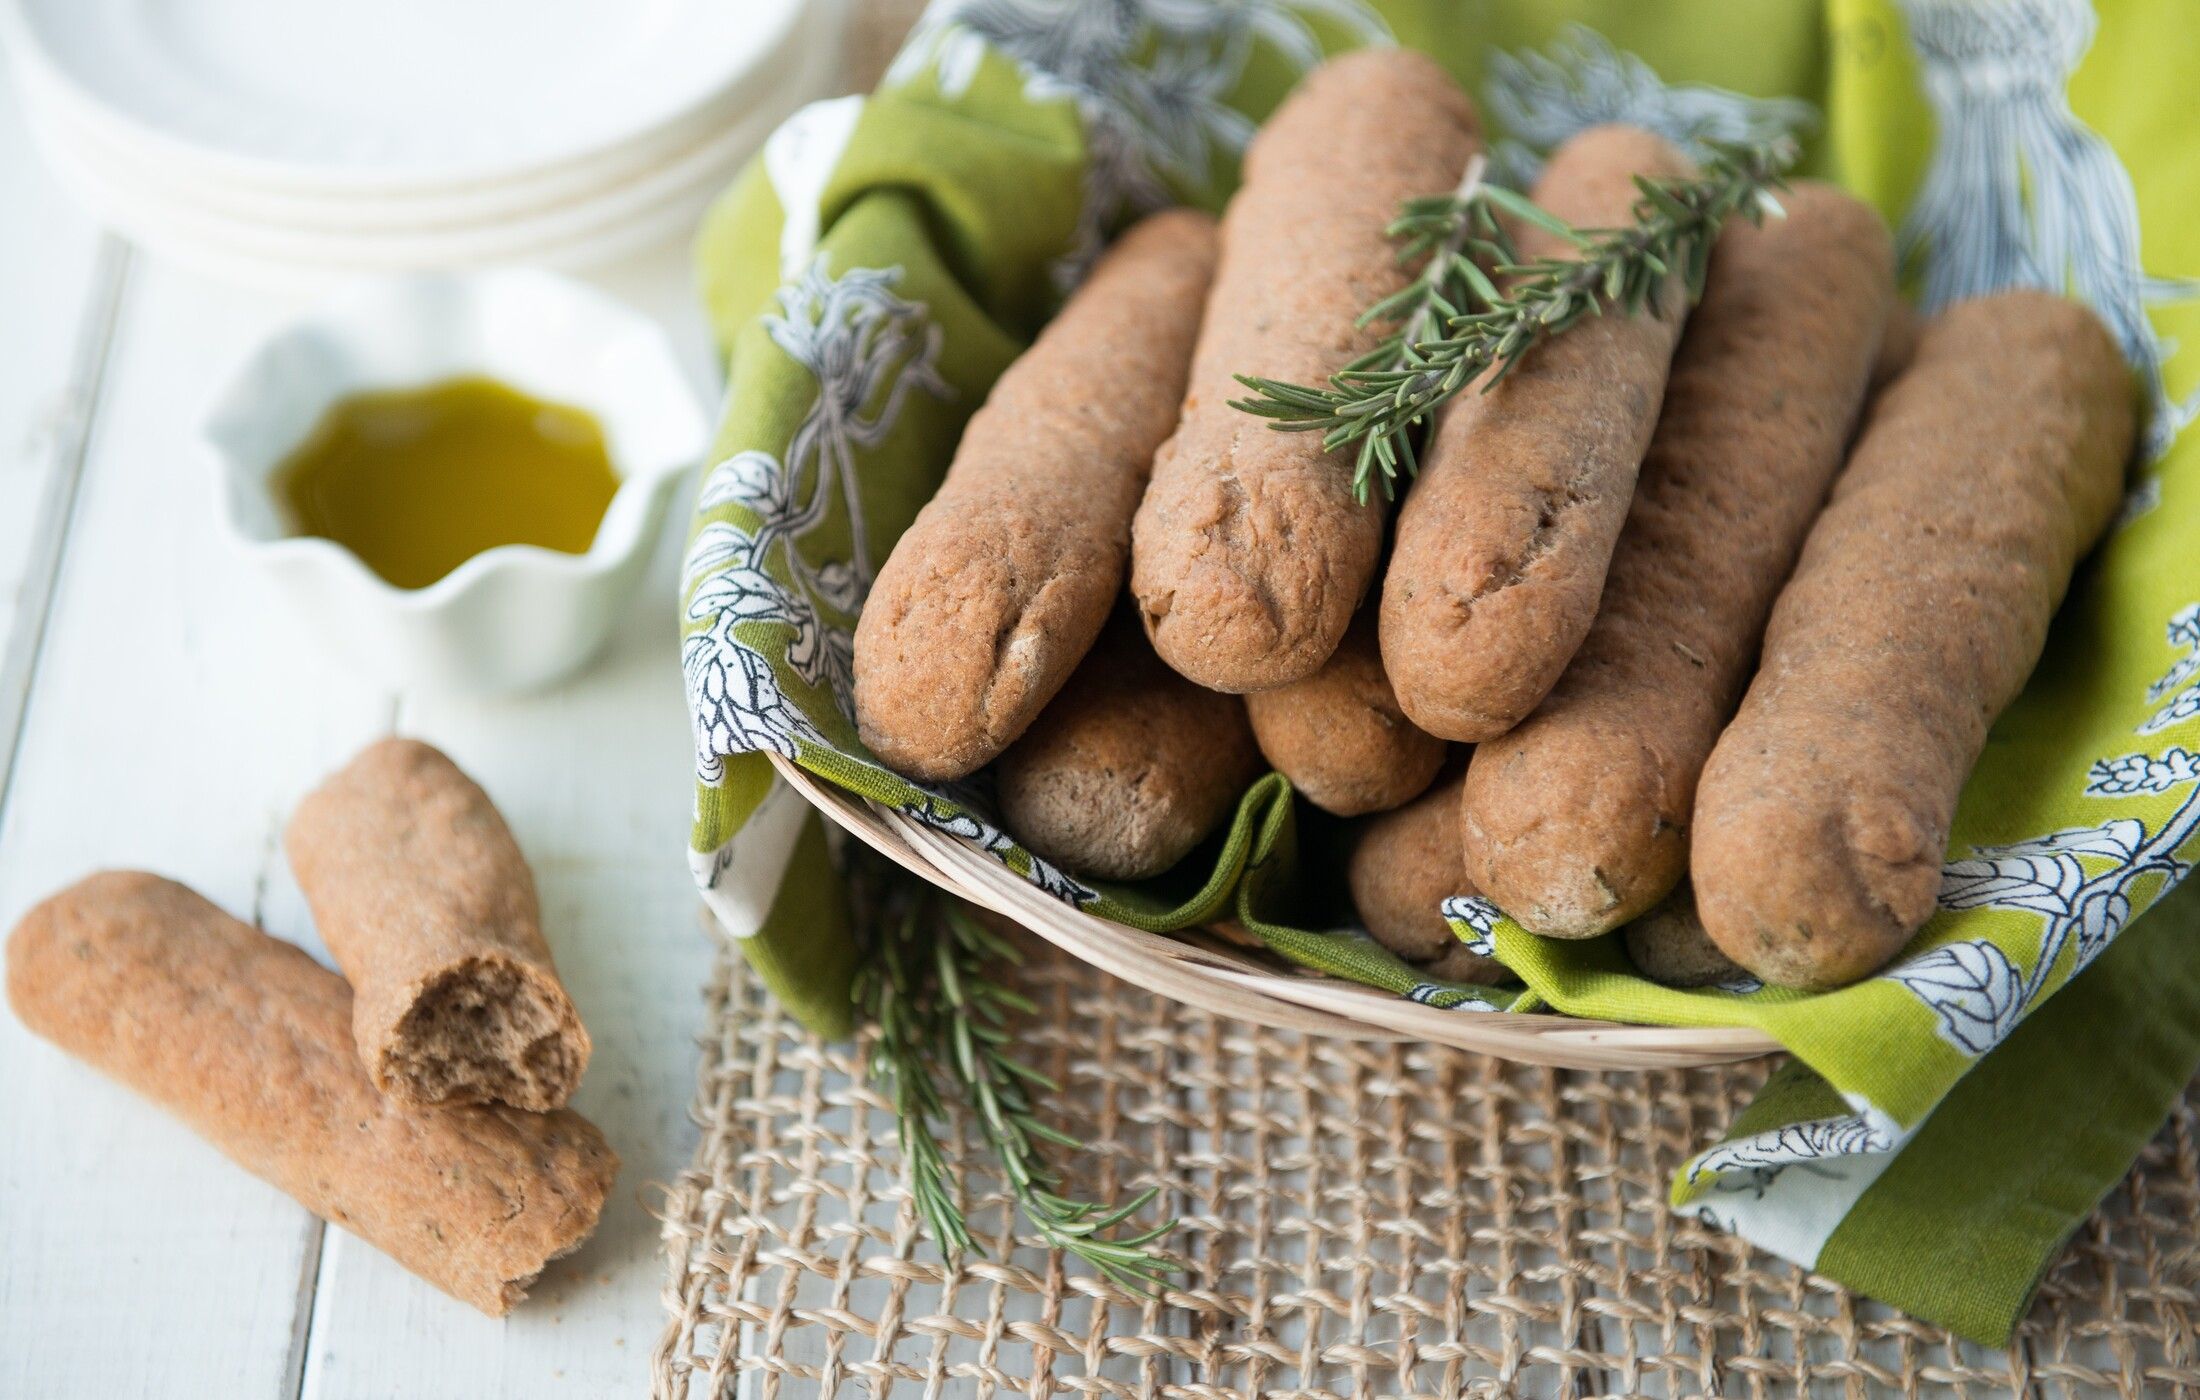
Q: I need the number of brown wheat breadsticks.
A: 11